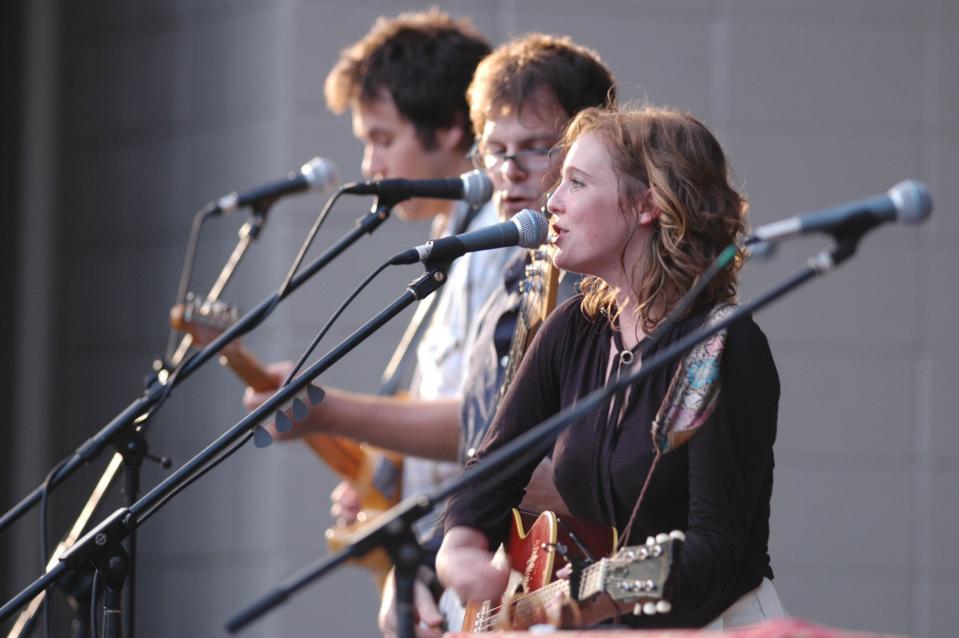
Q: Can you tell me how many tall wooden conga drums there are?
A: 0